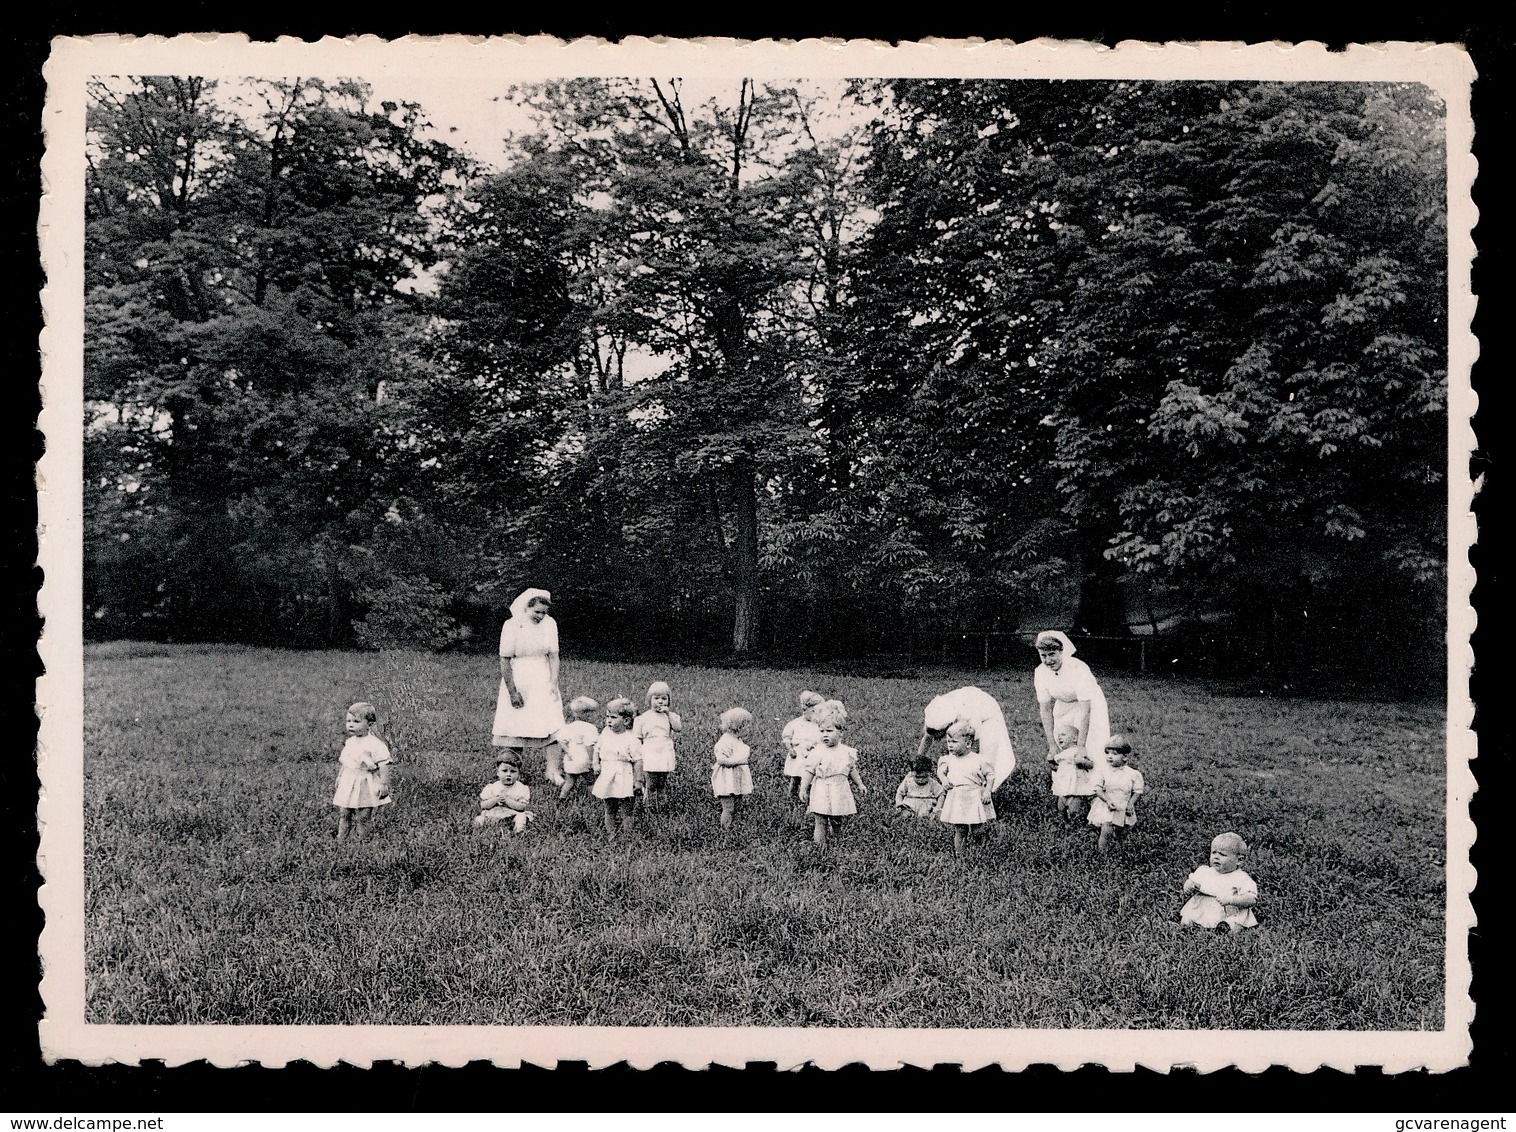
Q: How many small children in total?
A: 13